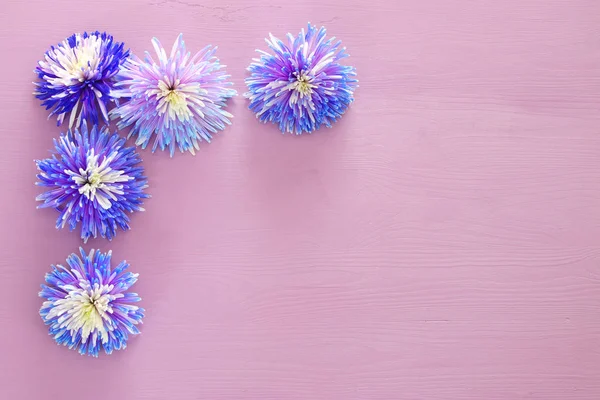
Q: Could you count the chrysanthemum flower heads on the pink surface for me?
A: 5